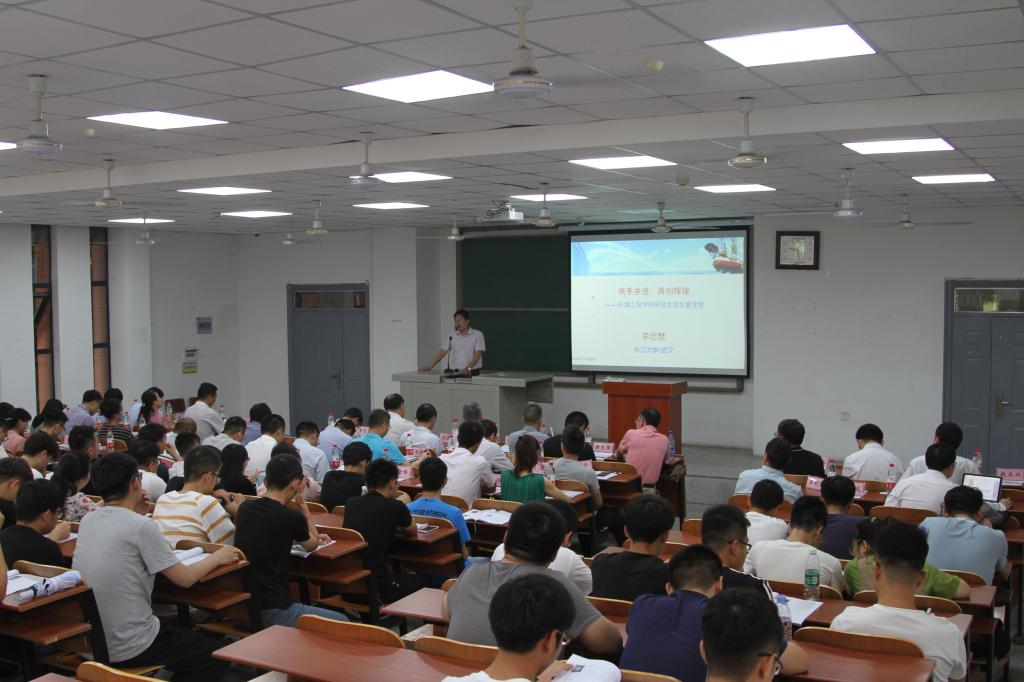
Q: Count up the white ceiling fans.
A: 13